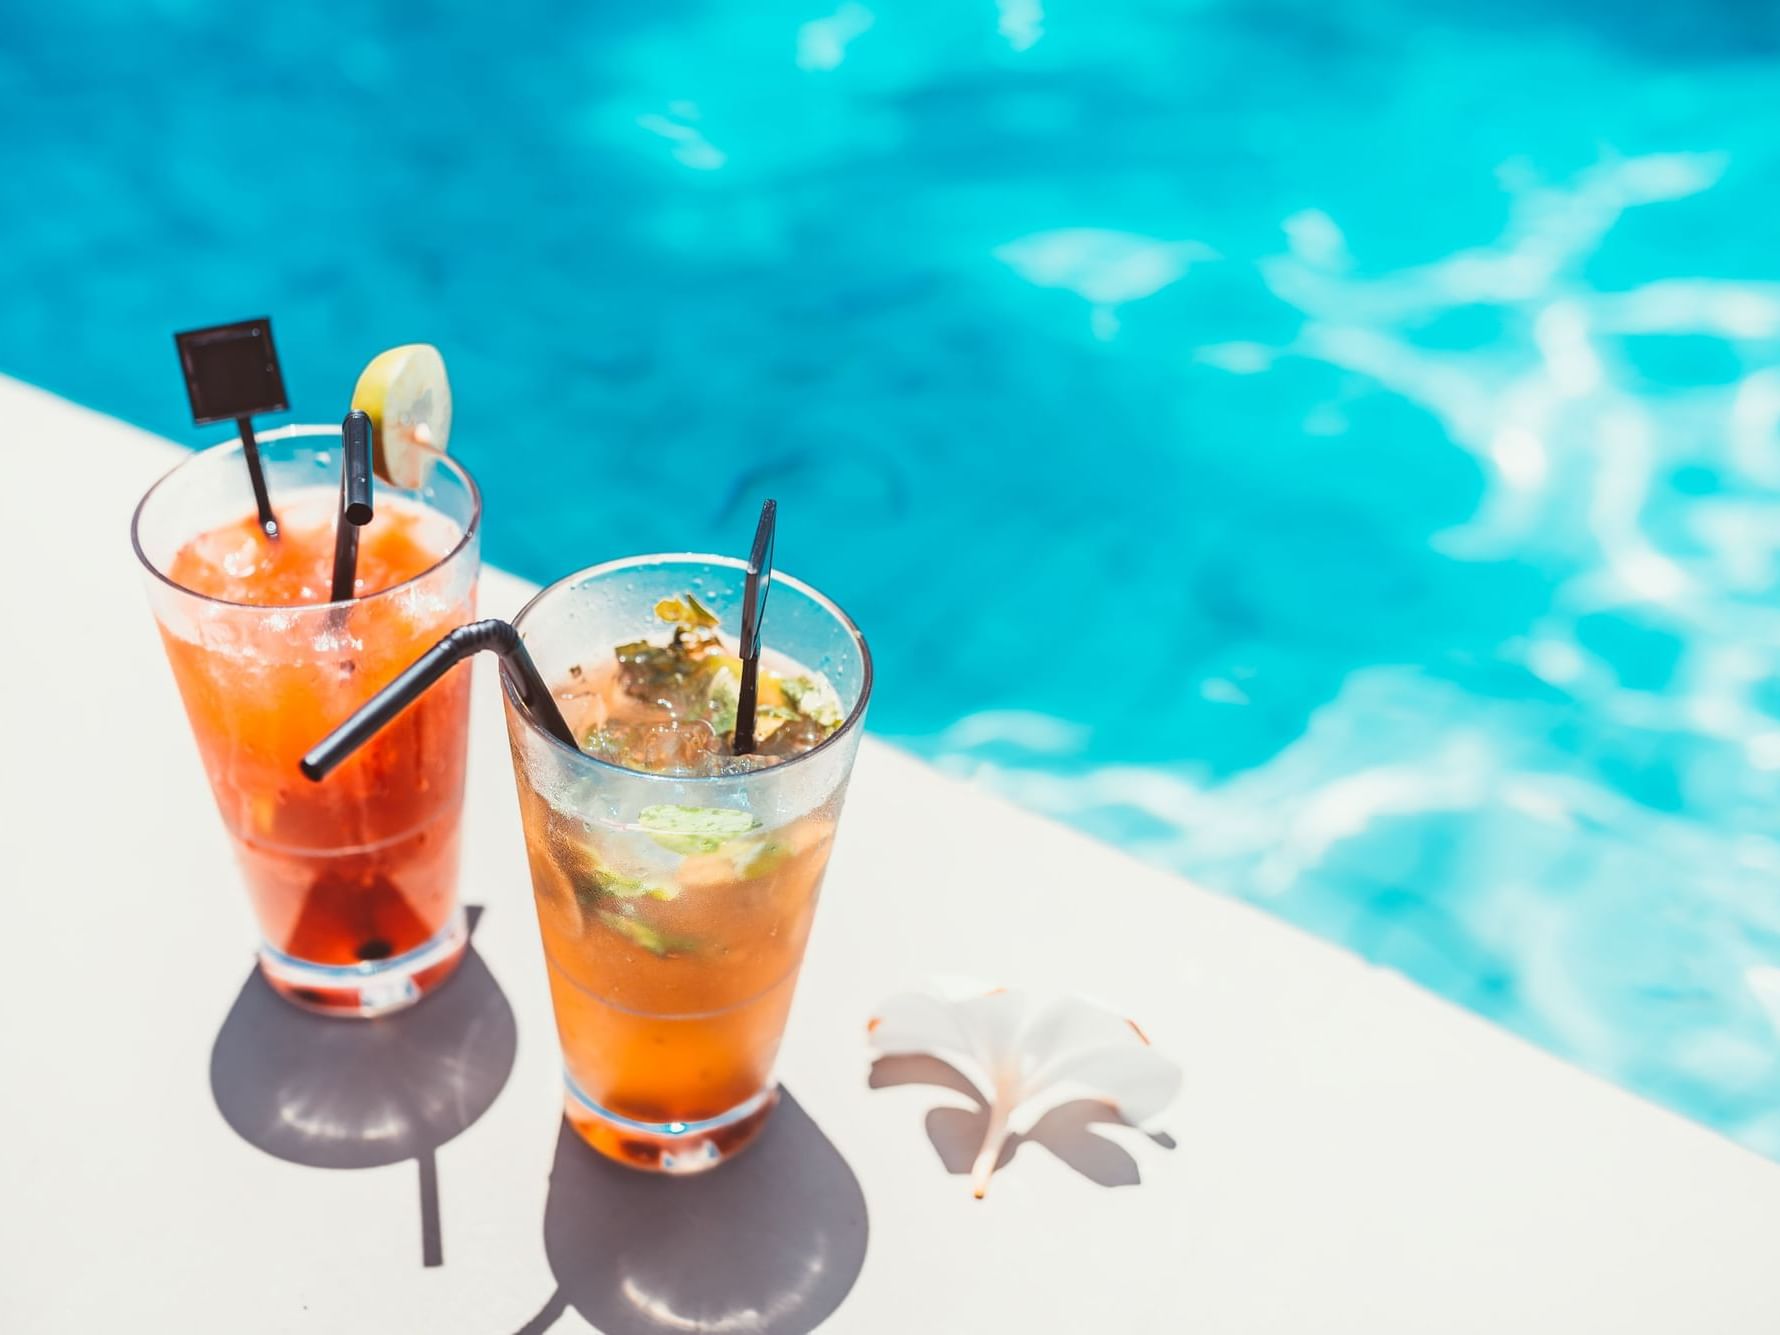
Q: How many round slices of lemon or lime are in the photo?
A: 1